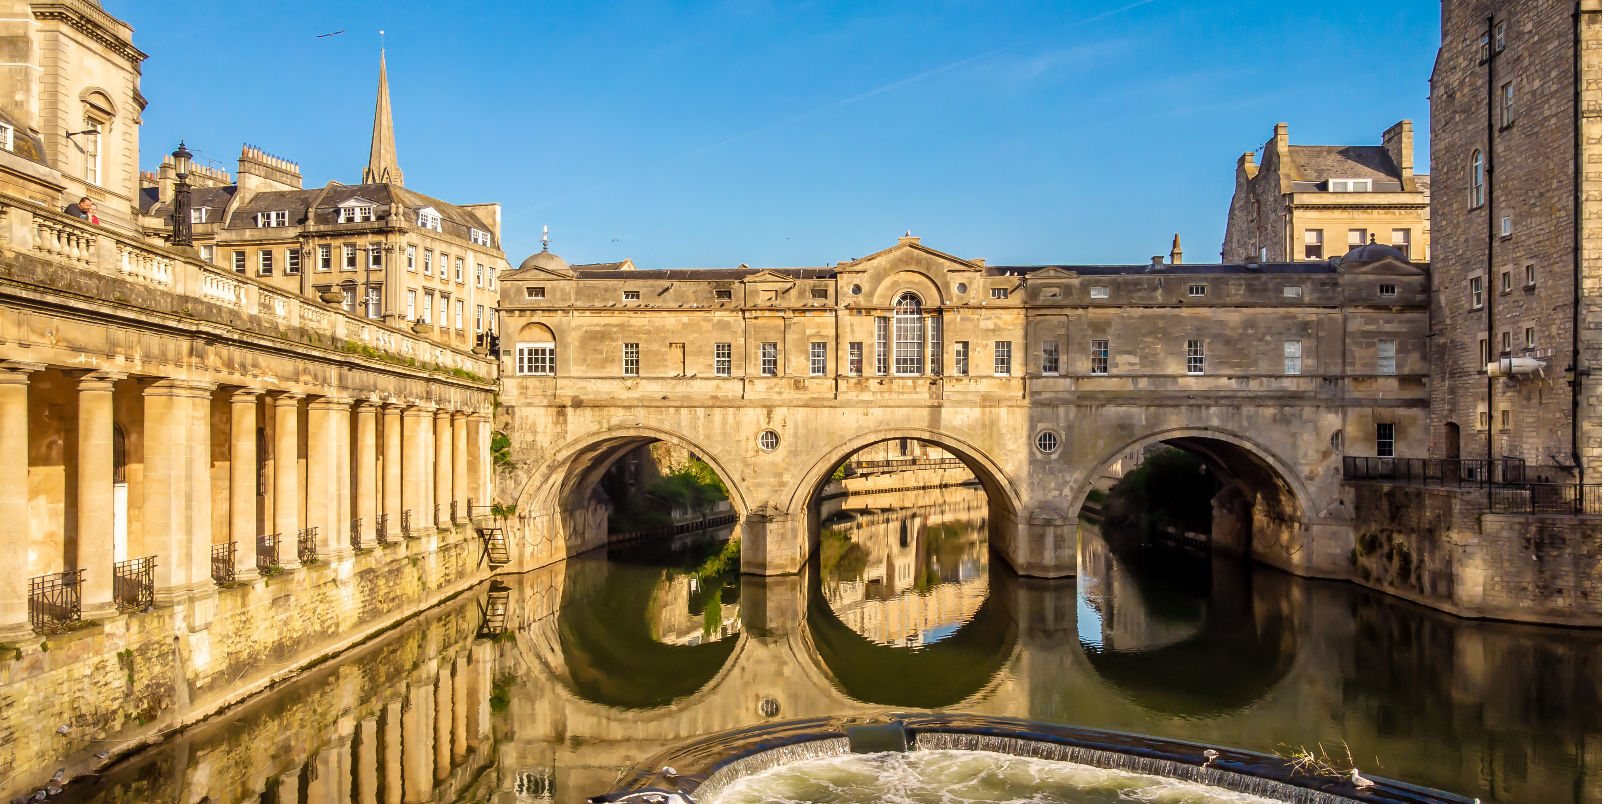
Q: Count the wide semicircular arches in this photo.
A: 3